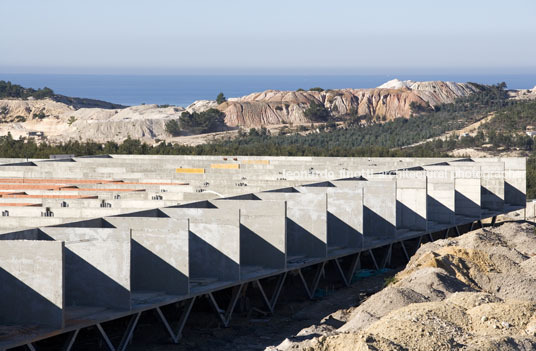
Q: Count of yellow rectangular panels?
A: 3